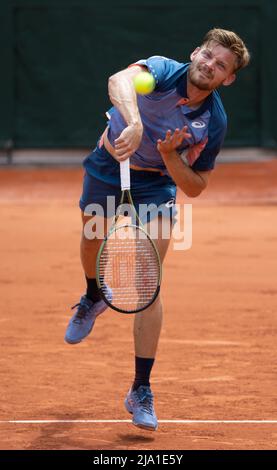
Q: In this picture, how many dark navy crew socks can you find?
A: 2